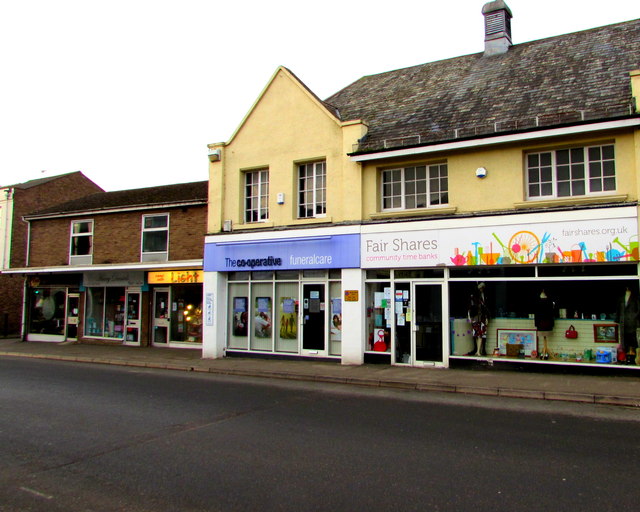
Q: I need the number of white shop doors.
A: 5